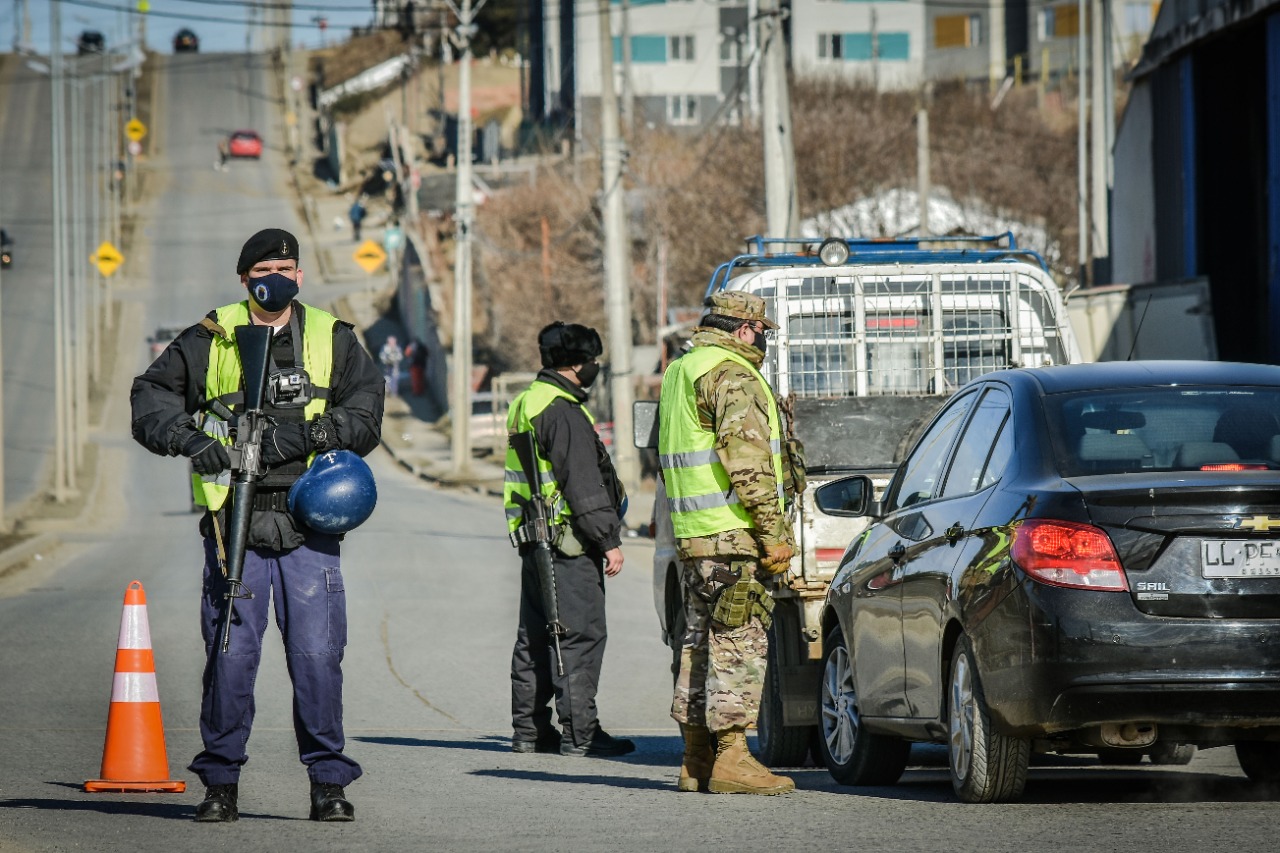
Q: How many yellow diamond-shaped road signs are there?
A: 3